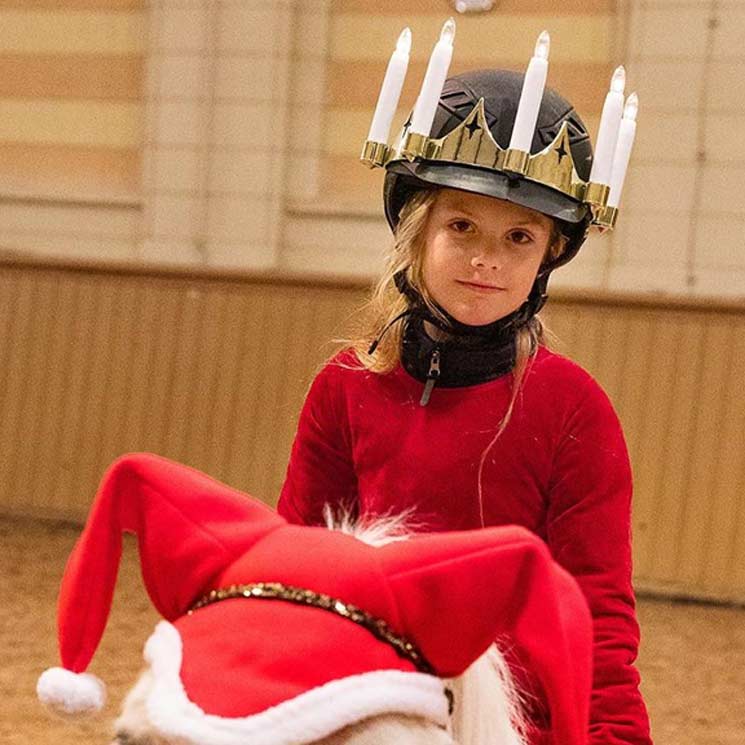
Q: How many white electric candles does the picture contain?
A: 5